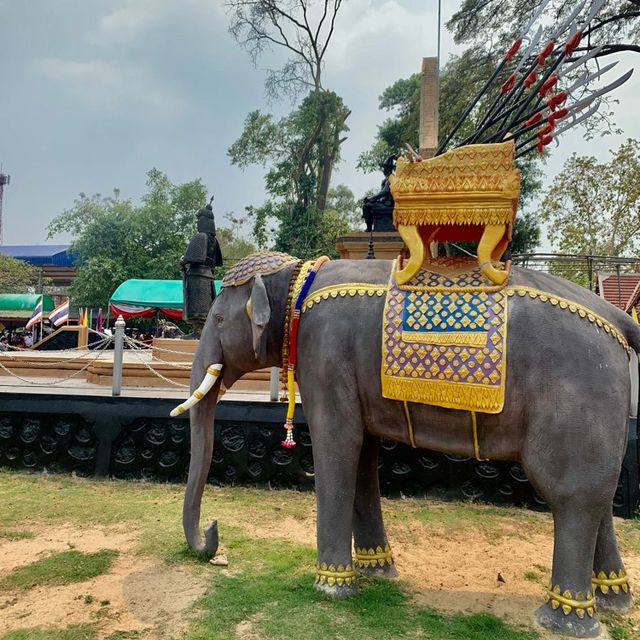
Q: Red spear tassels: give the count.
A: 11